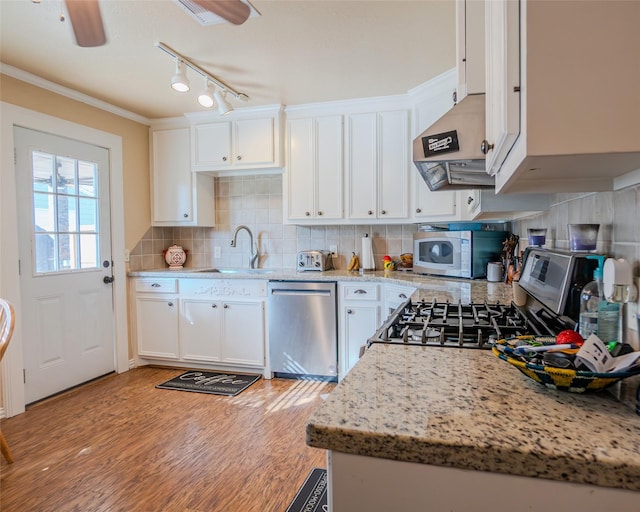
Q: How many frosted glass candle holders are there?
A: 2